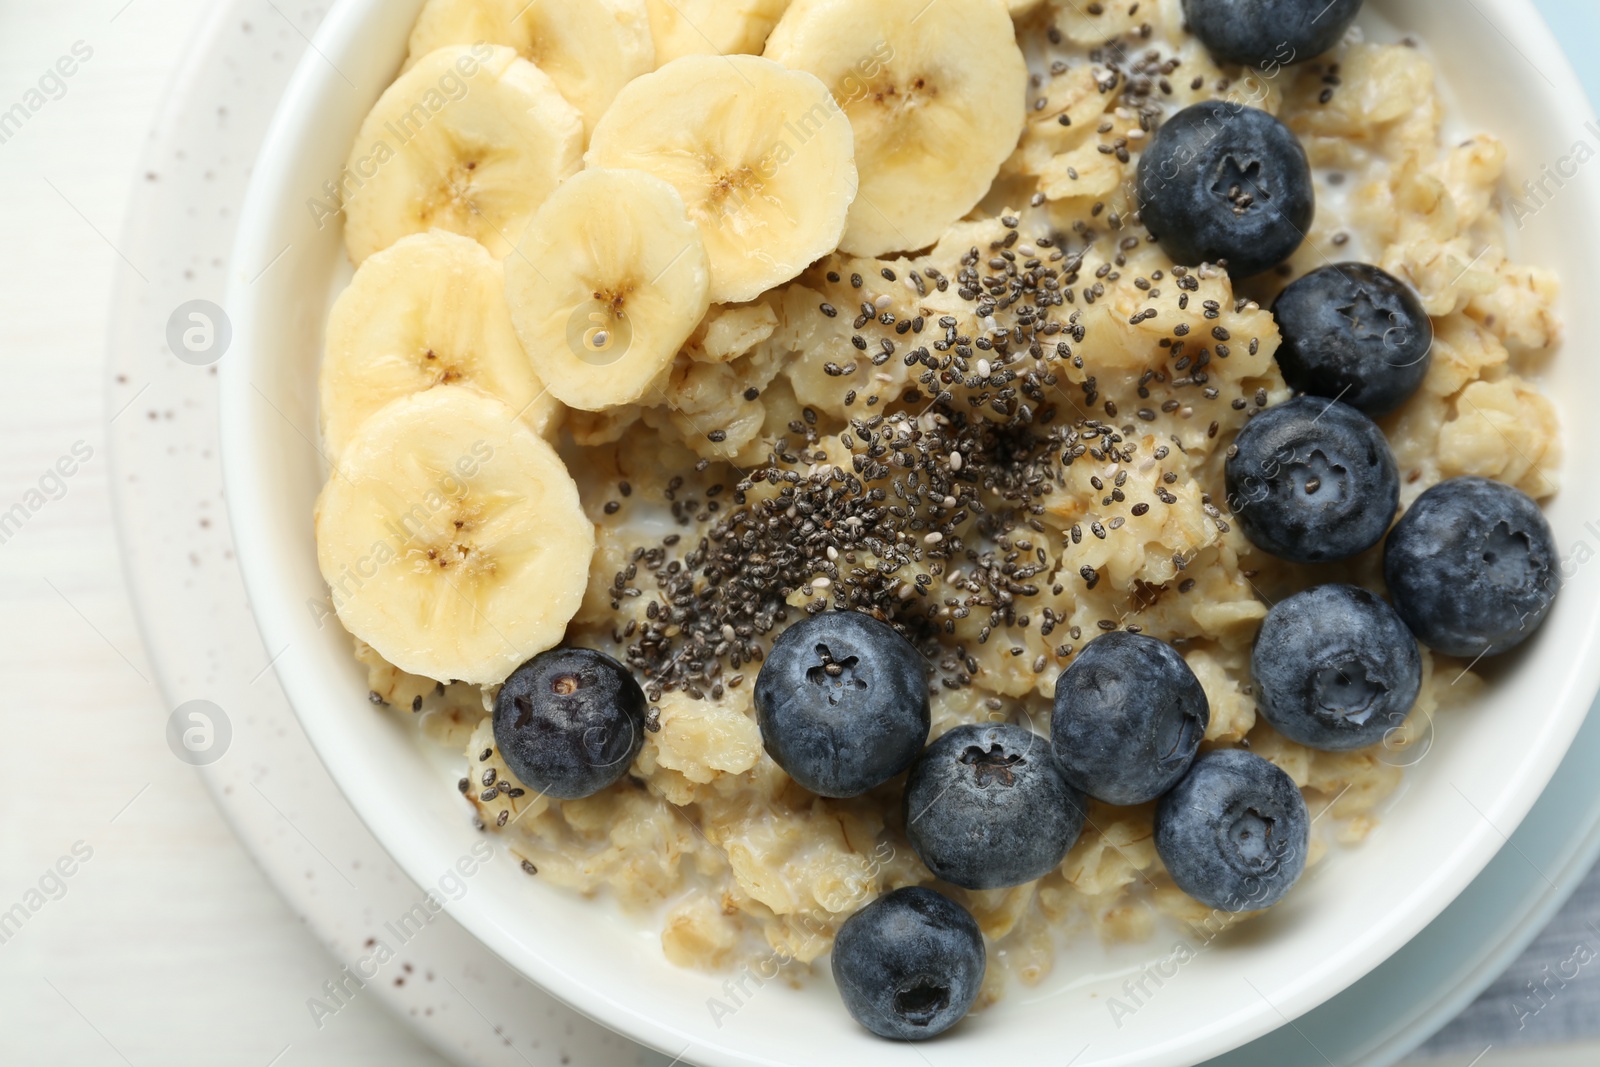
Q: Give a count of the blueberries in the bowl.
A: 12